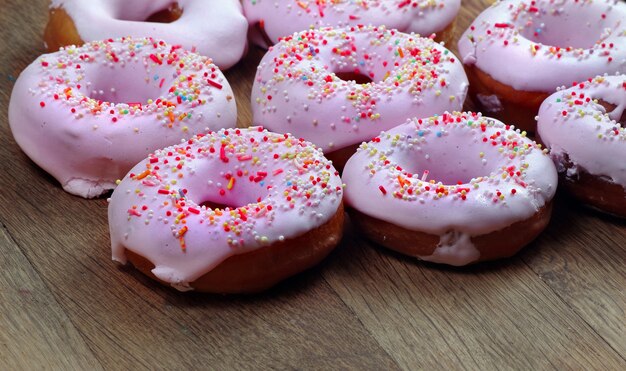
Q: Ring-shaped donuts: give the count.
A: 8